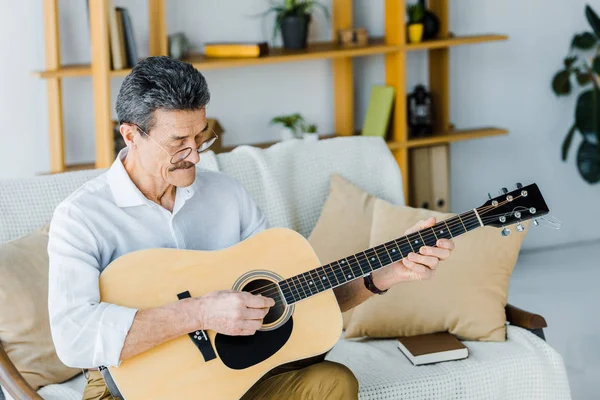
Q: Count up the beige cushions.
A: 3